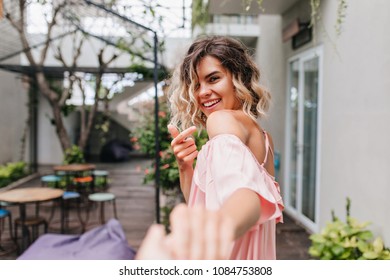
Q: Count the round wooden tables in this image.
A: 2